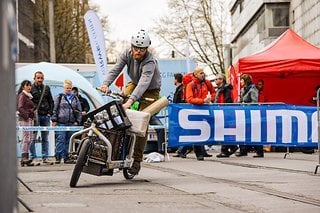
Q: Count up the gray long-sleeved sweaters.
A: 1